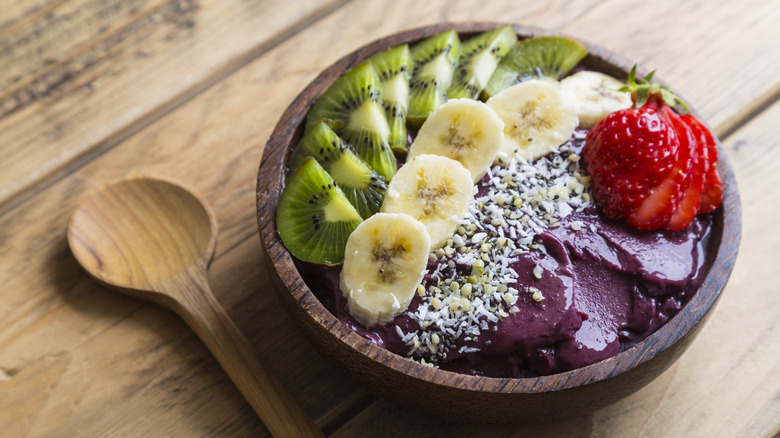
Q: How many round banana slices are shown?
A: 5